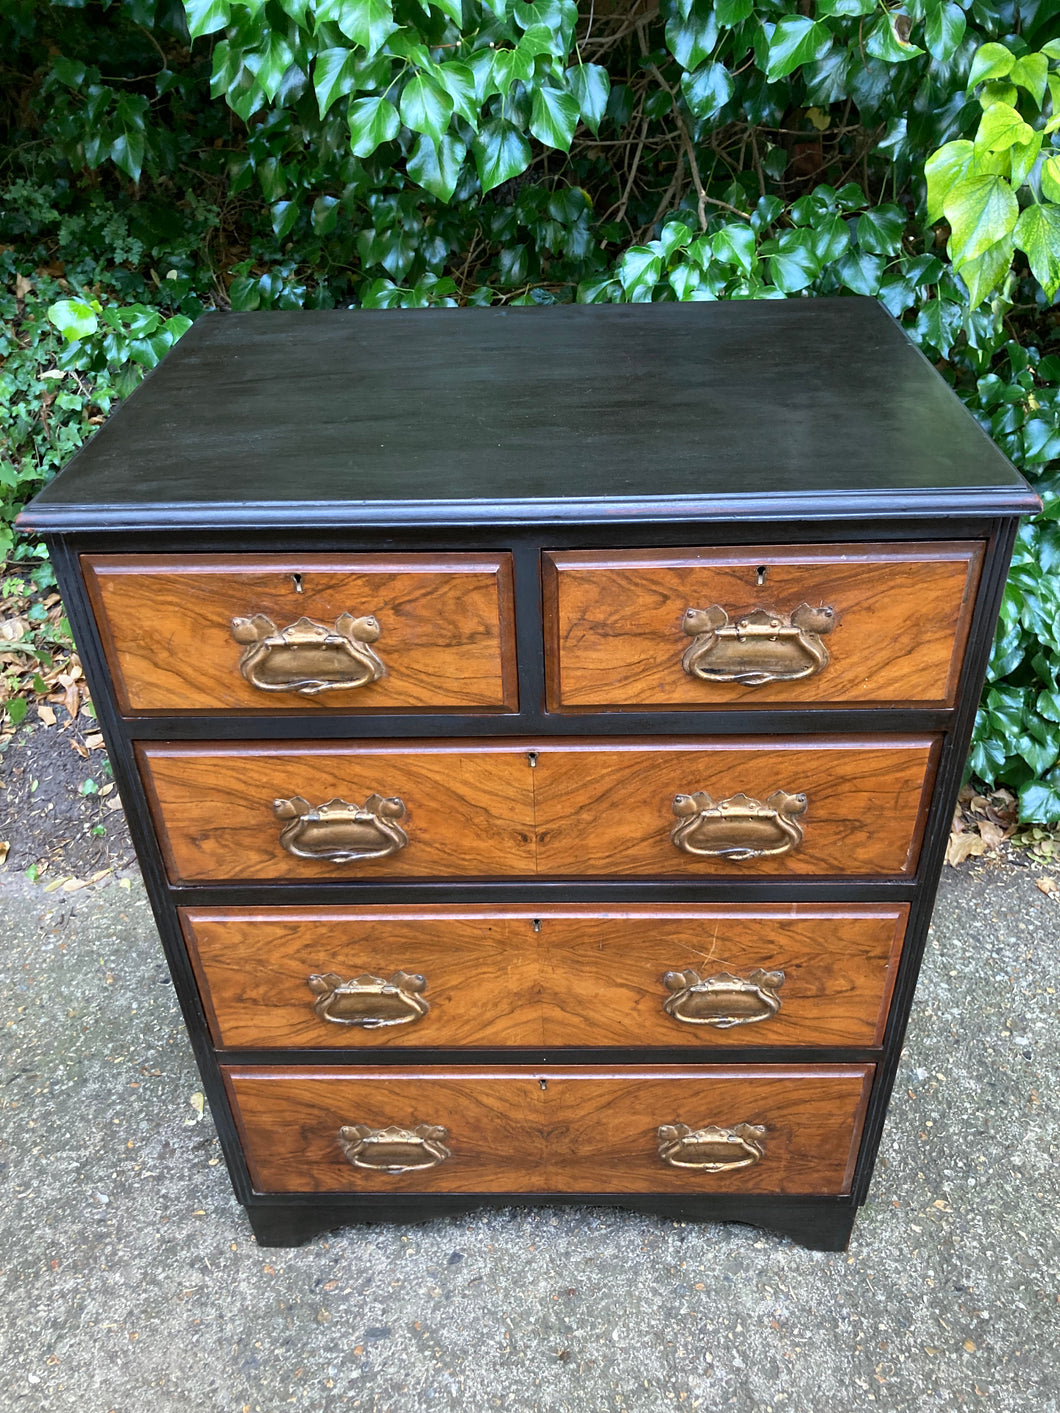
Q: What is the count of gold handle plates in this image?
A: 8